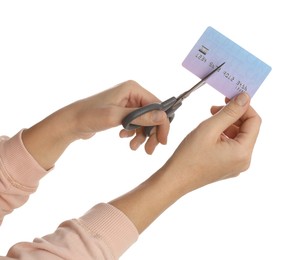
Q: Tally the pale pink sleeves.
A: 2